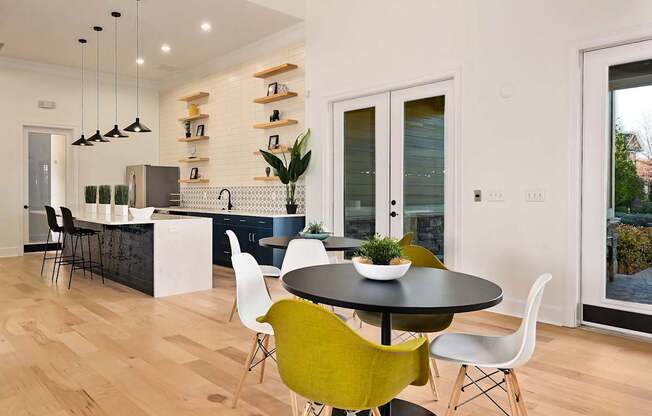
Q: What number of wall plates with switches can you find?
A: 2